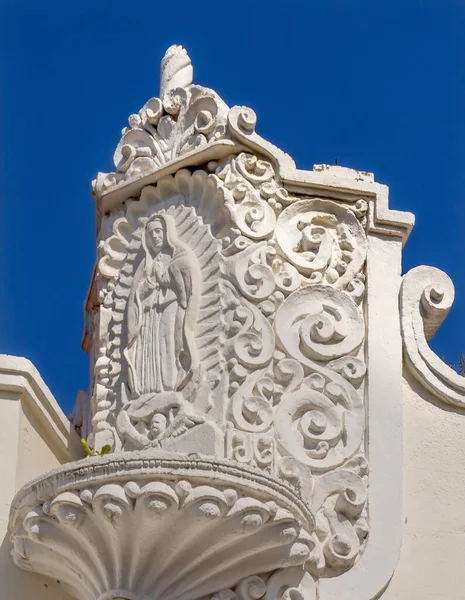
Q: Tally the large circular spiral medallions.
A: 3